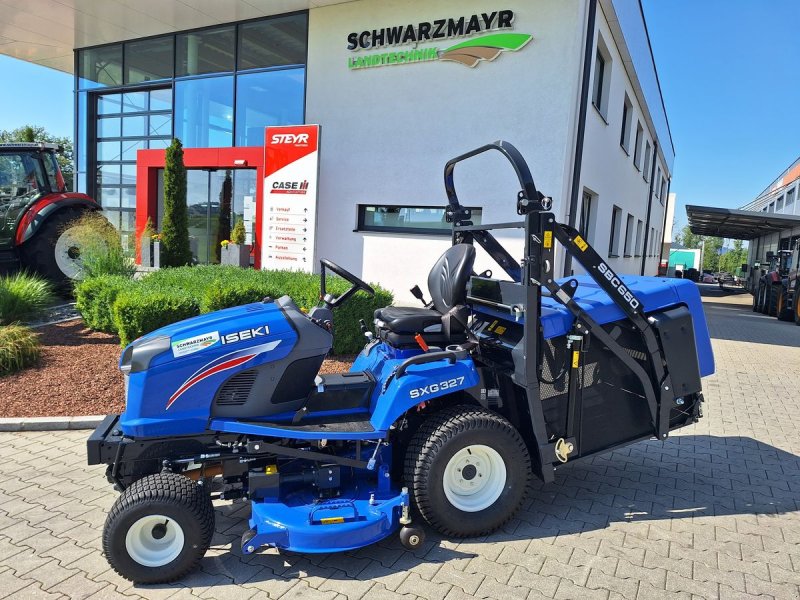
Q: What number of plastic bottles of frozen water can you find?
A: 0